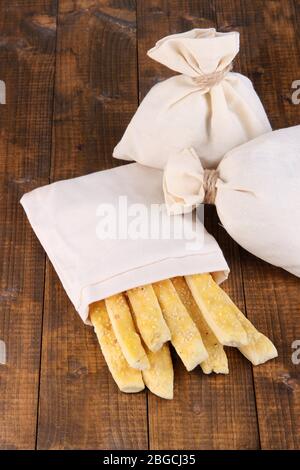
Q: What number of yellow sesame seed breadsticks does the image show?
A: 8